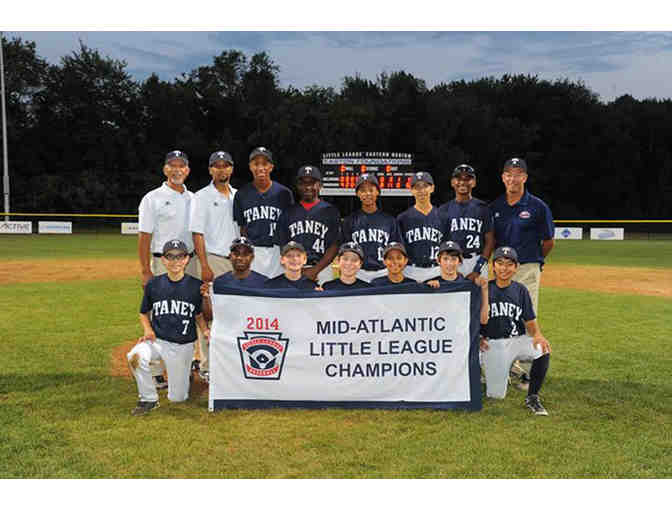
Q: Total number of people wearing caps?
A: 15